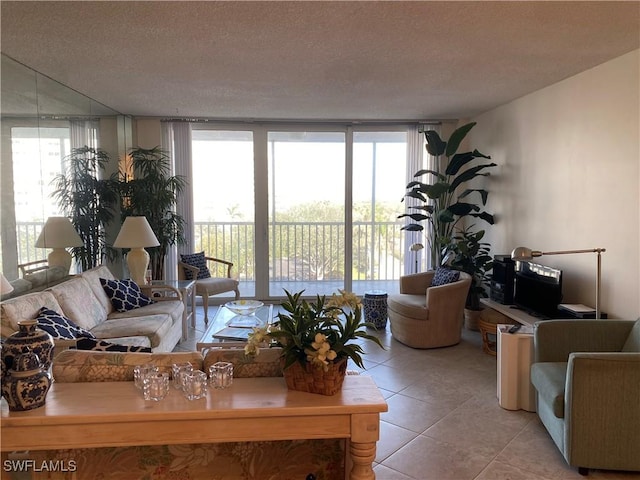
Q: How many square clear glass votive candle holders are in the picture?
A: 5